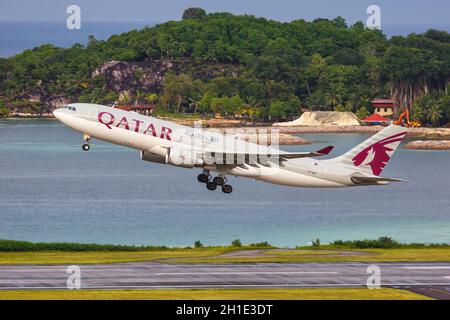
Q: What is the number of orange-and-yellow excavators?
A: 1